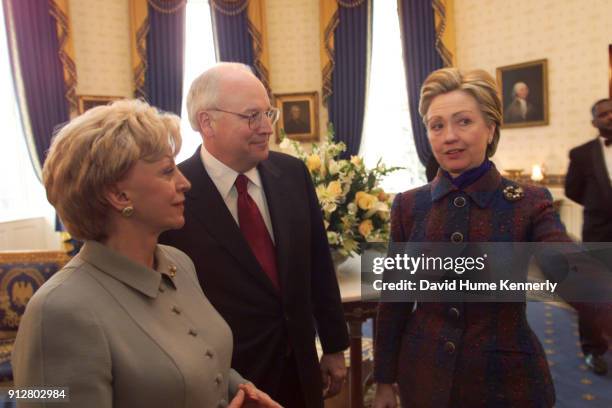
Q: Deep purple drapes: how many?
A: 5